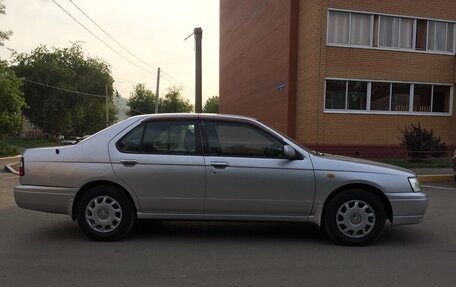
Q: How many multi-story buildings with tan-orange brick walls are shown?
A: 1